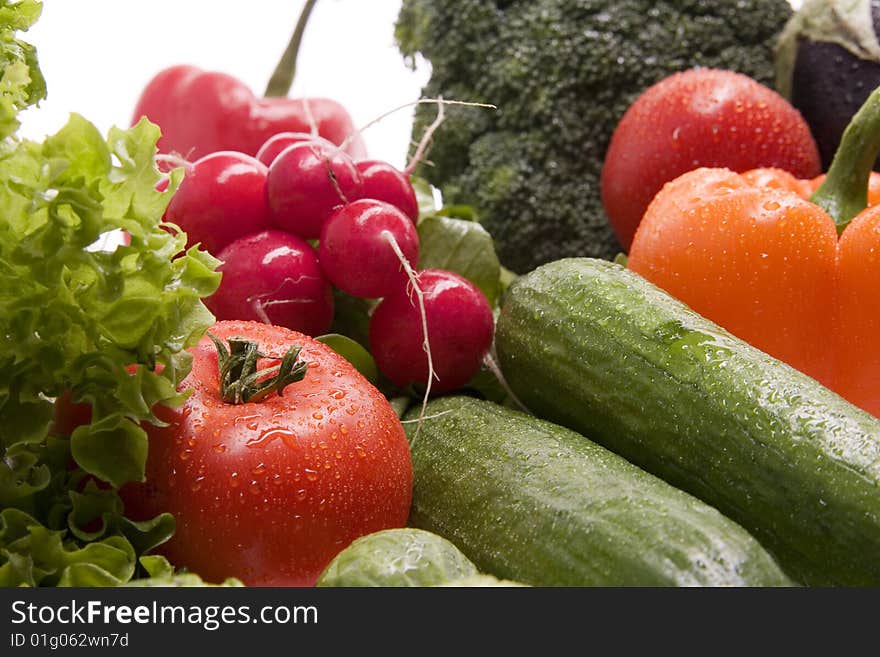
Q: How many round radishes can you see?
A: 7